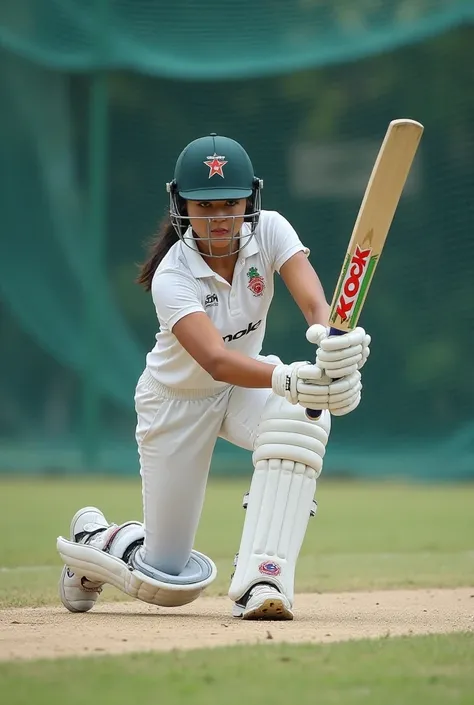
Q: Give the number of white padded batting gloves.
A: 2